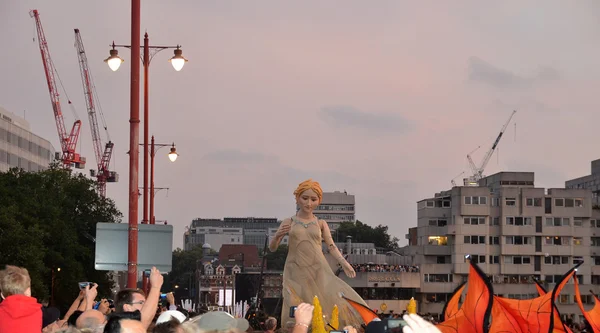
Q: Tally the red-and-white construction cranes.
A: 2